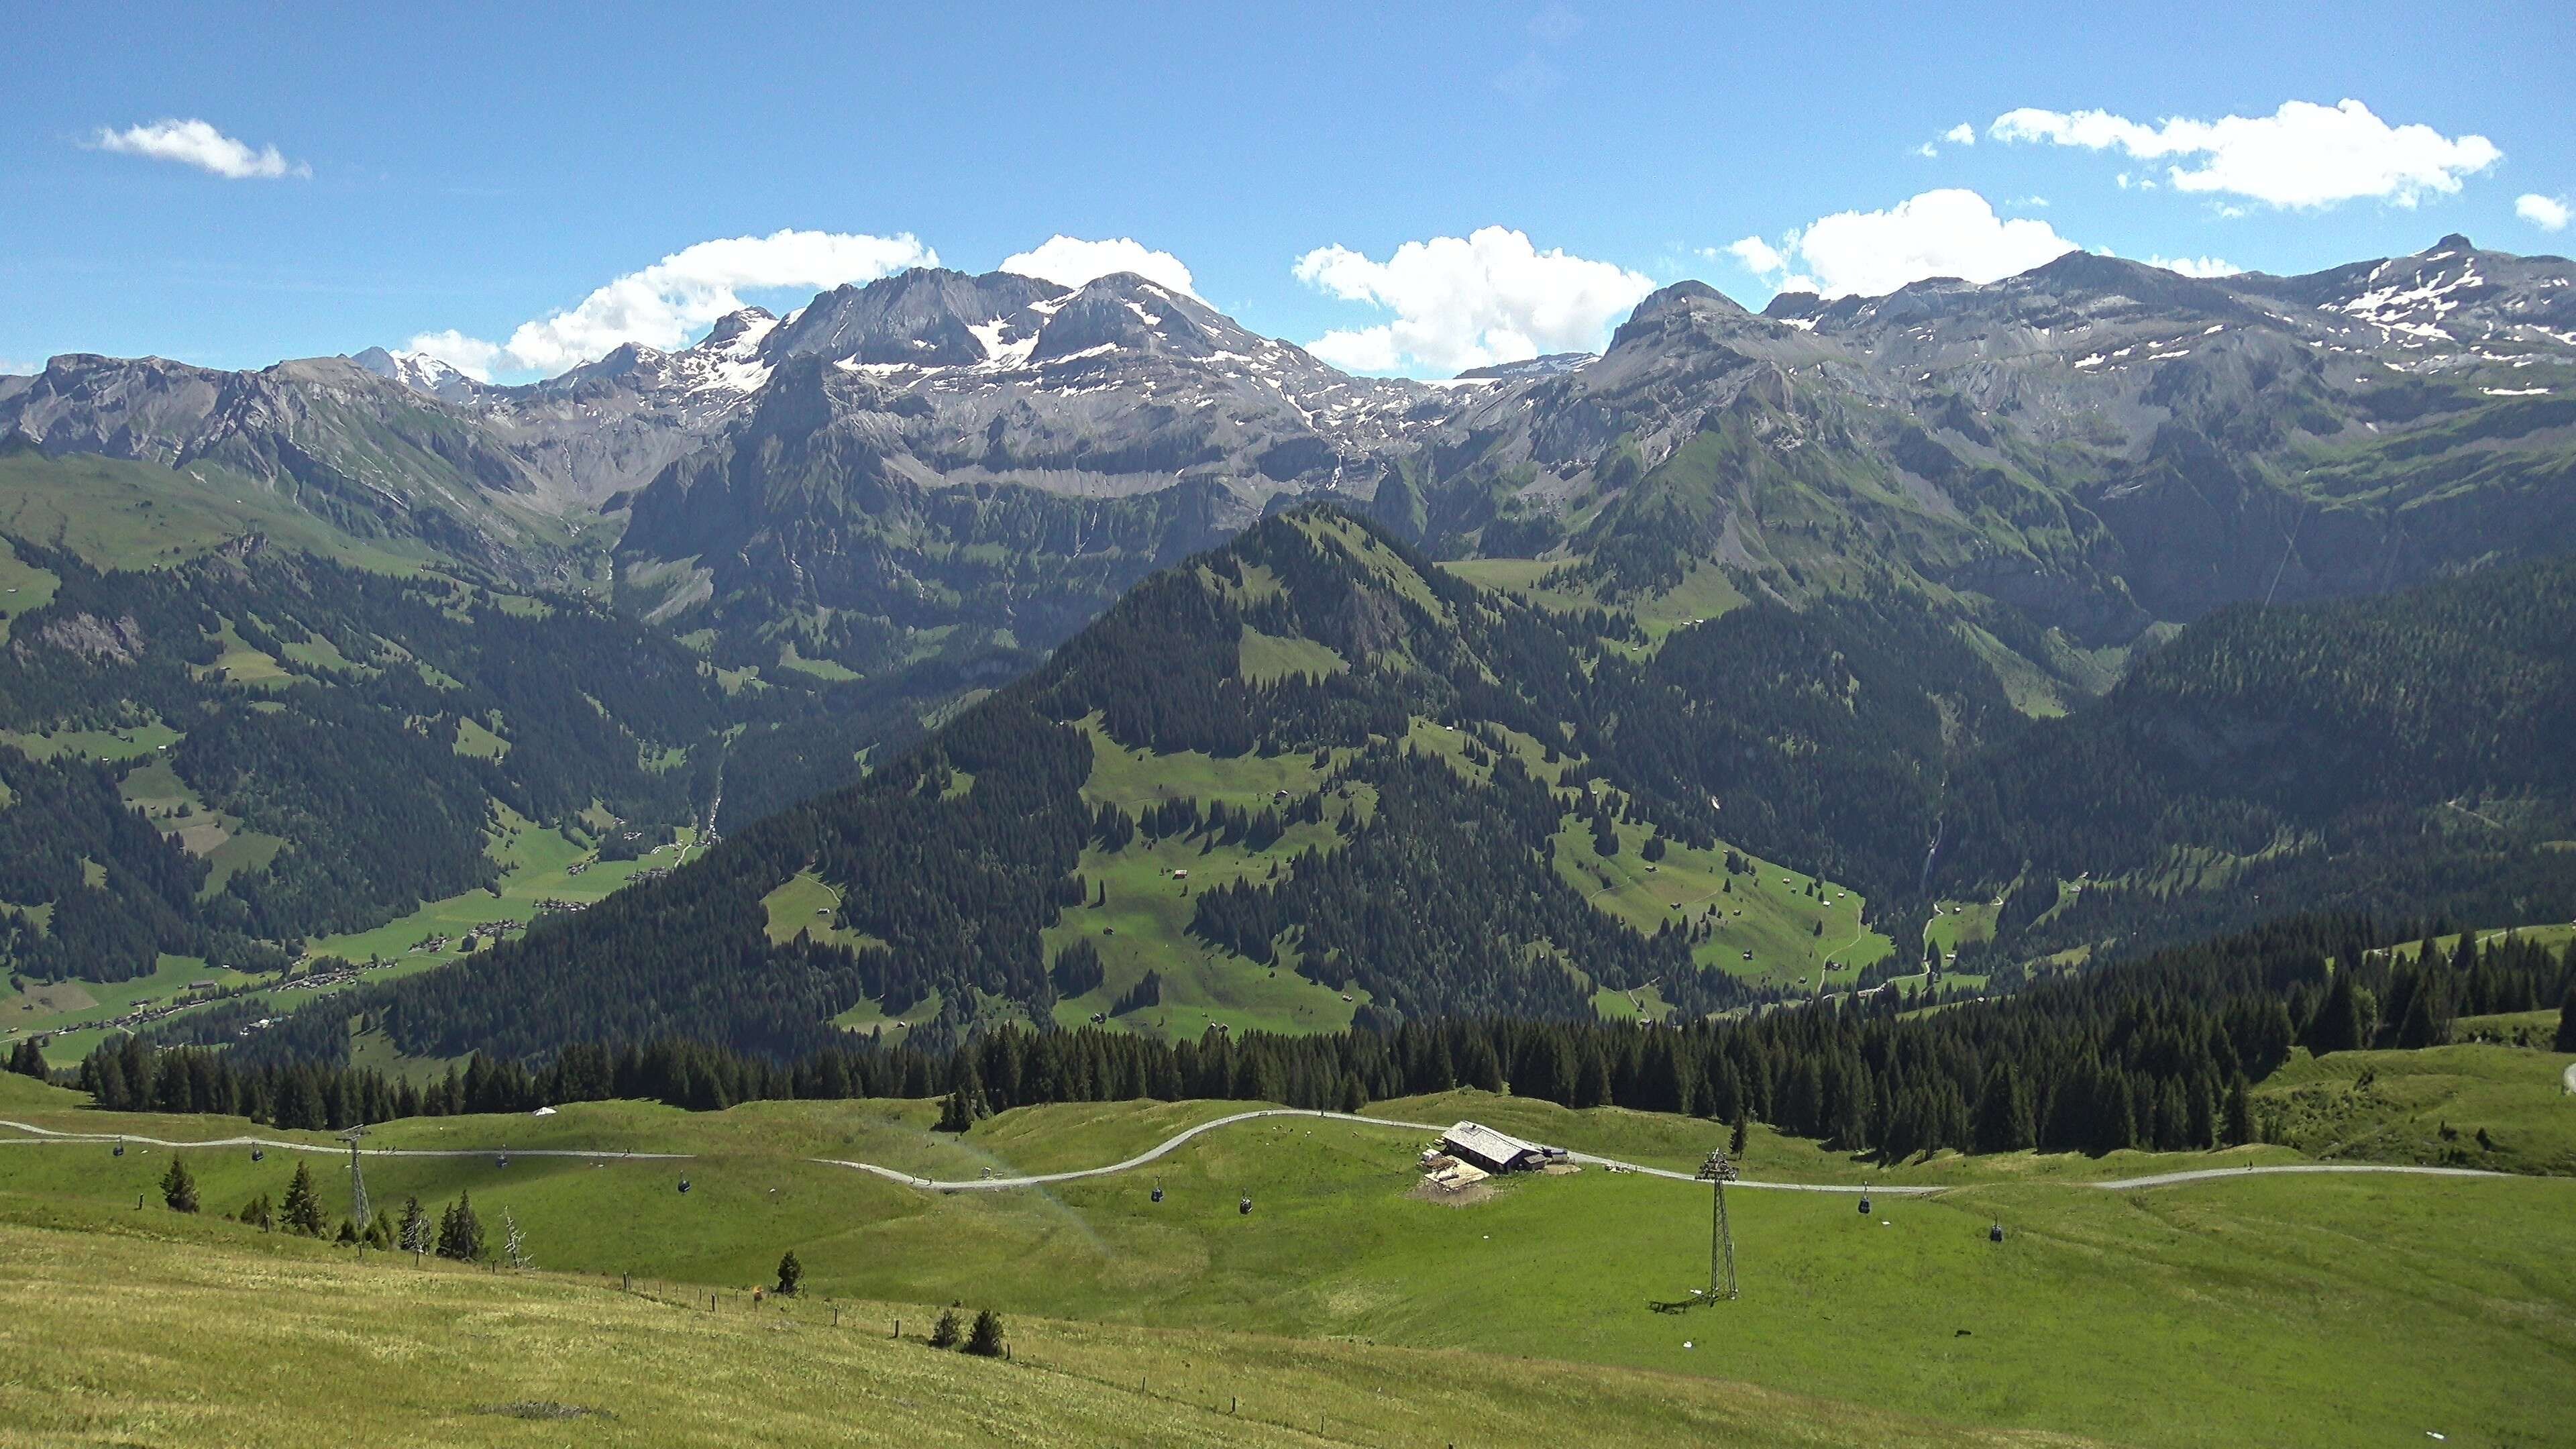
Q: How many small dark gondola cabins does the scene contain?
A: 8